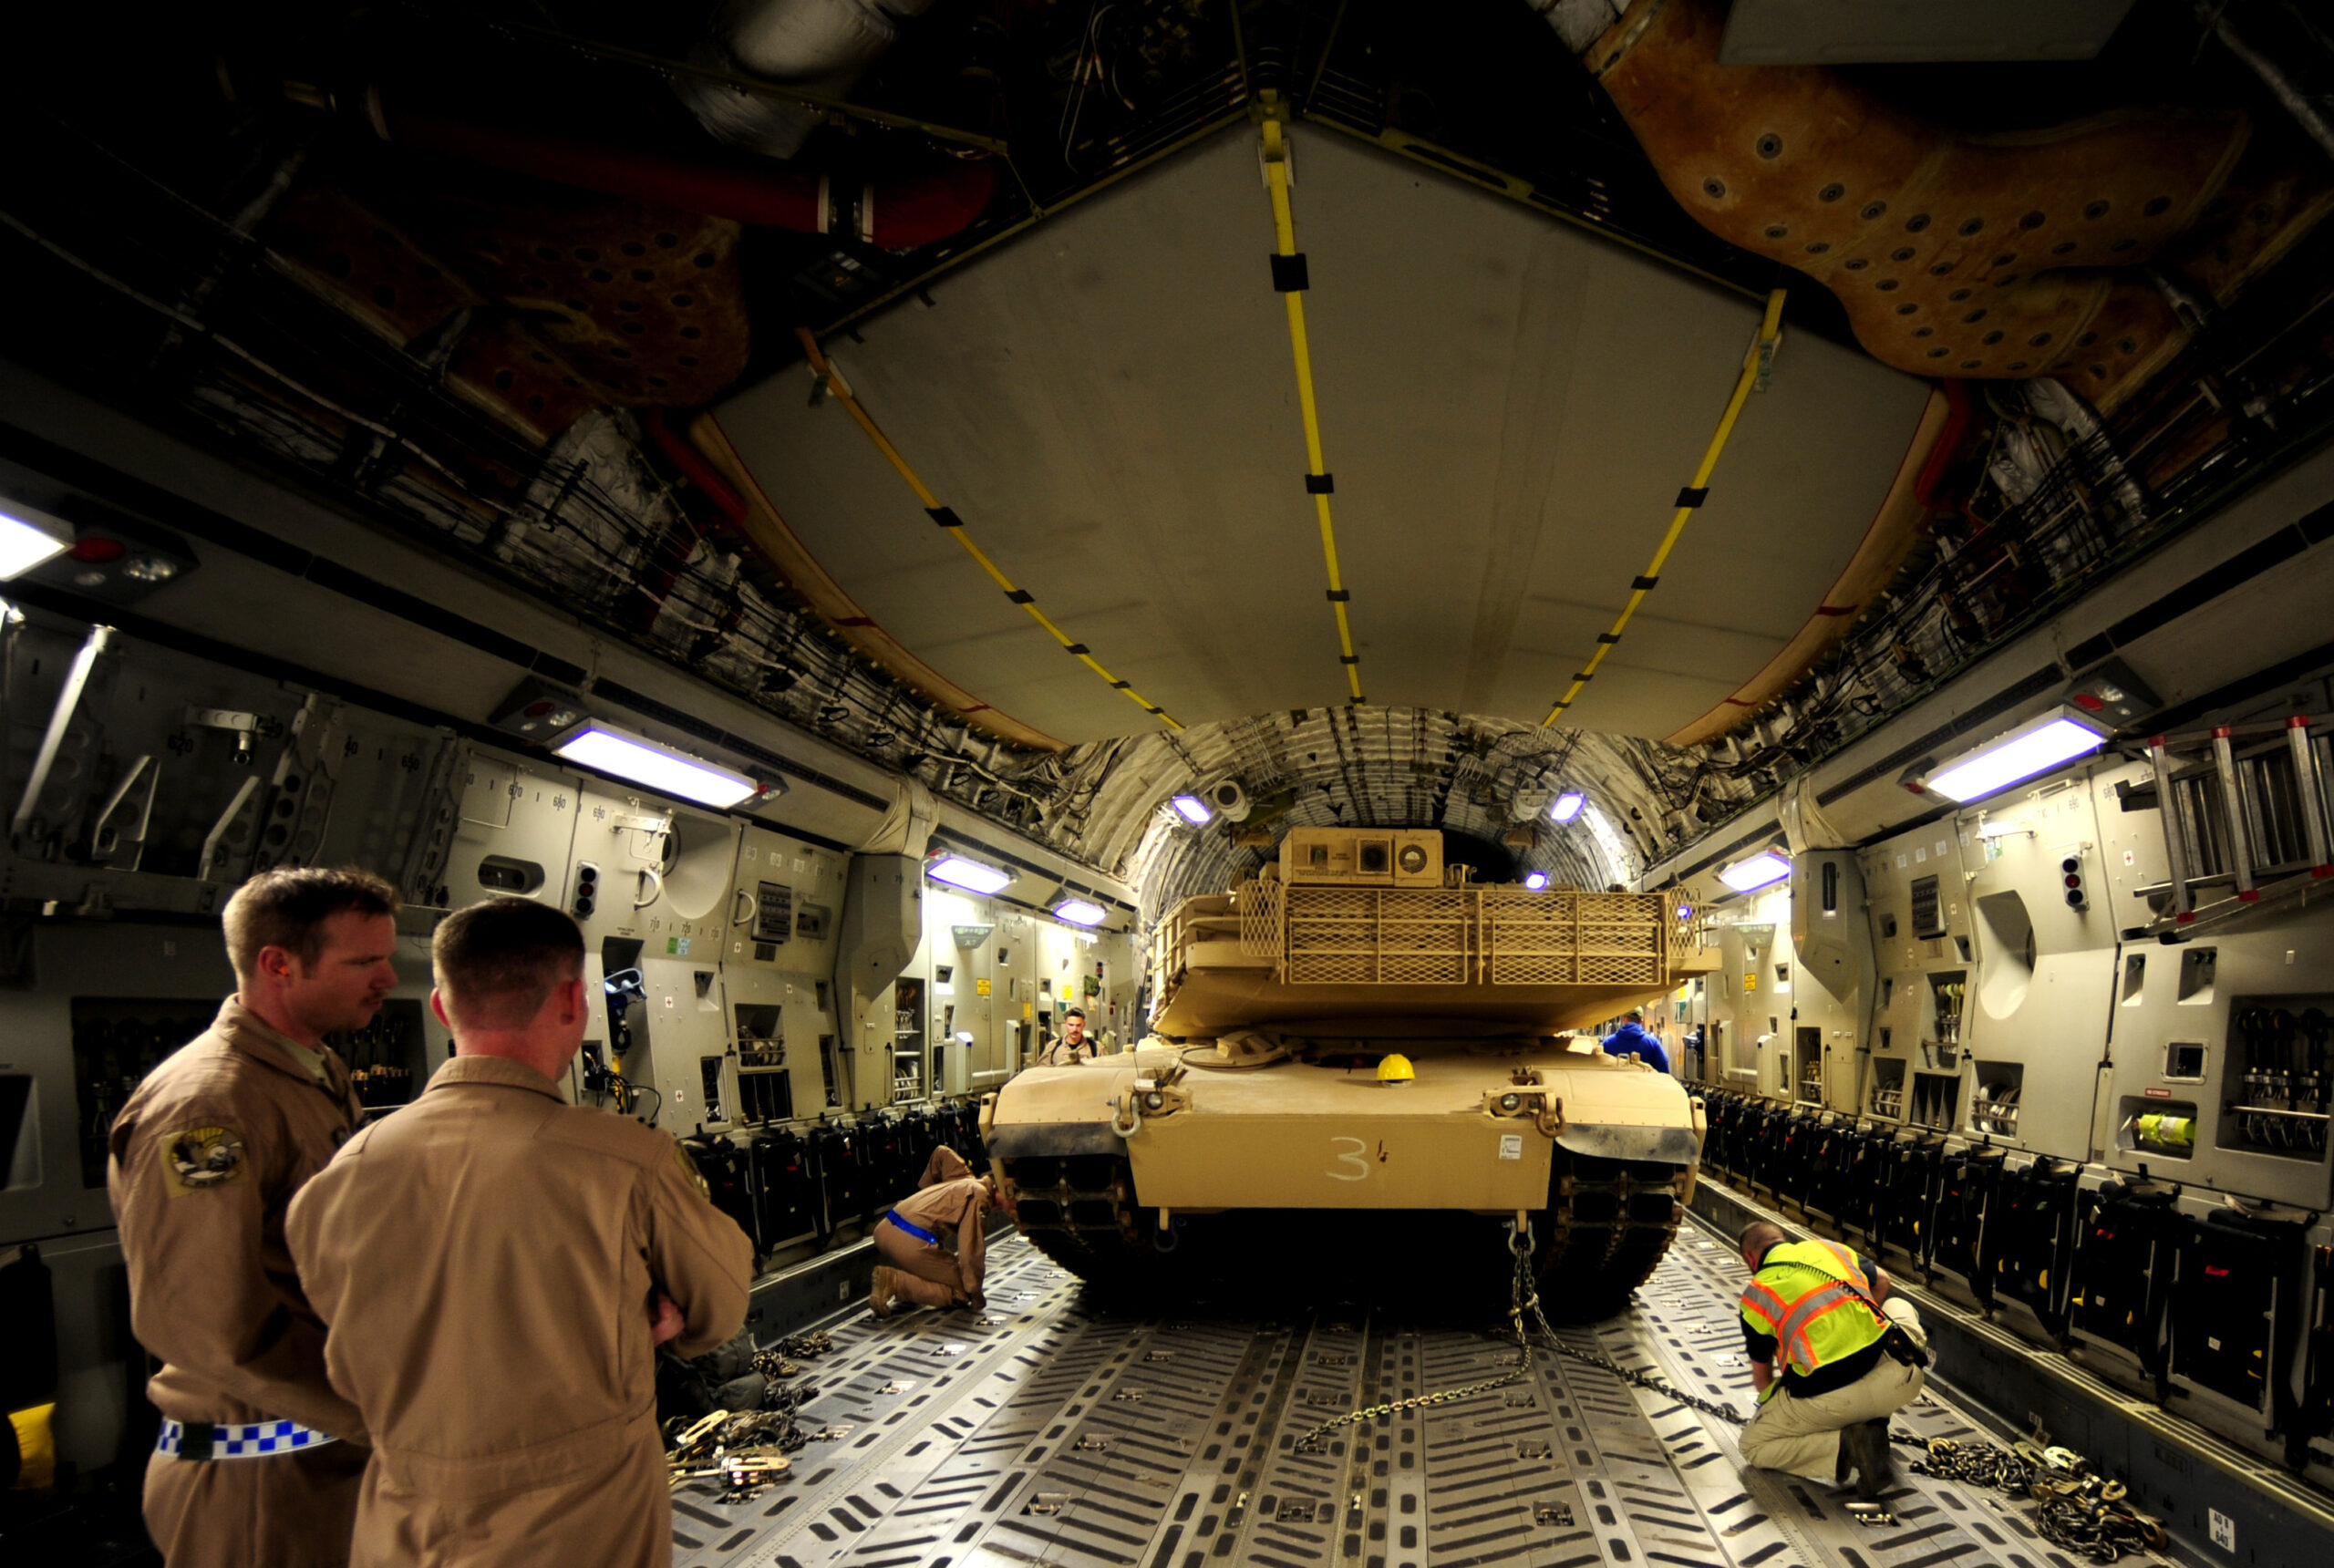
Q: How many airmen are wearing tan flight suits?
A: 4